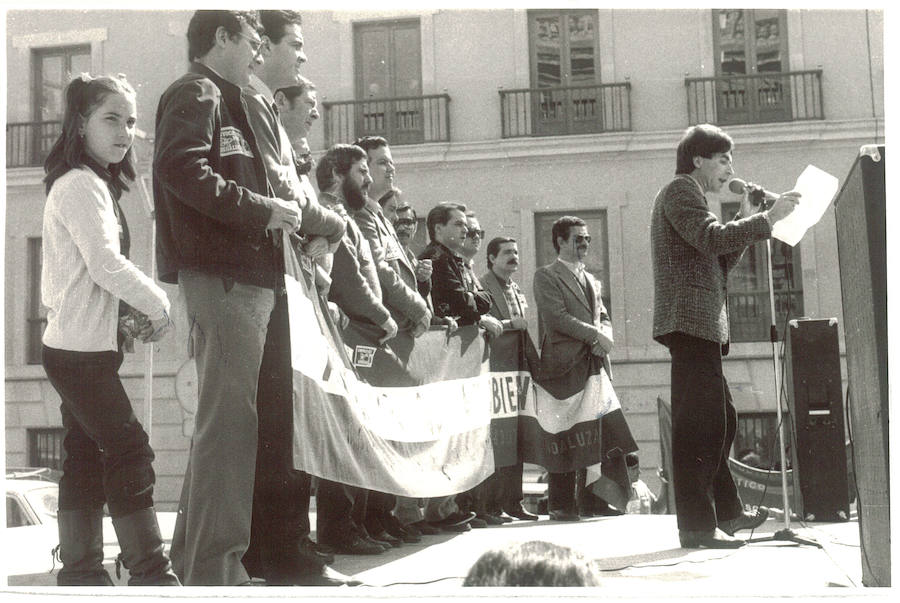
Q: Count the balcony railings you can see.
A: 4